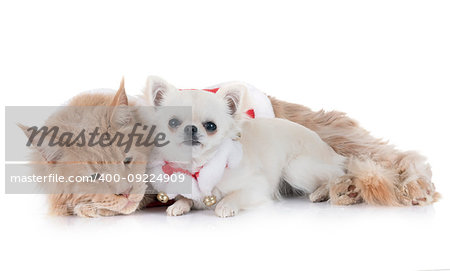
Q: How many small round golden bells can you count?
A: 2